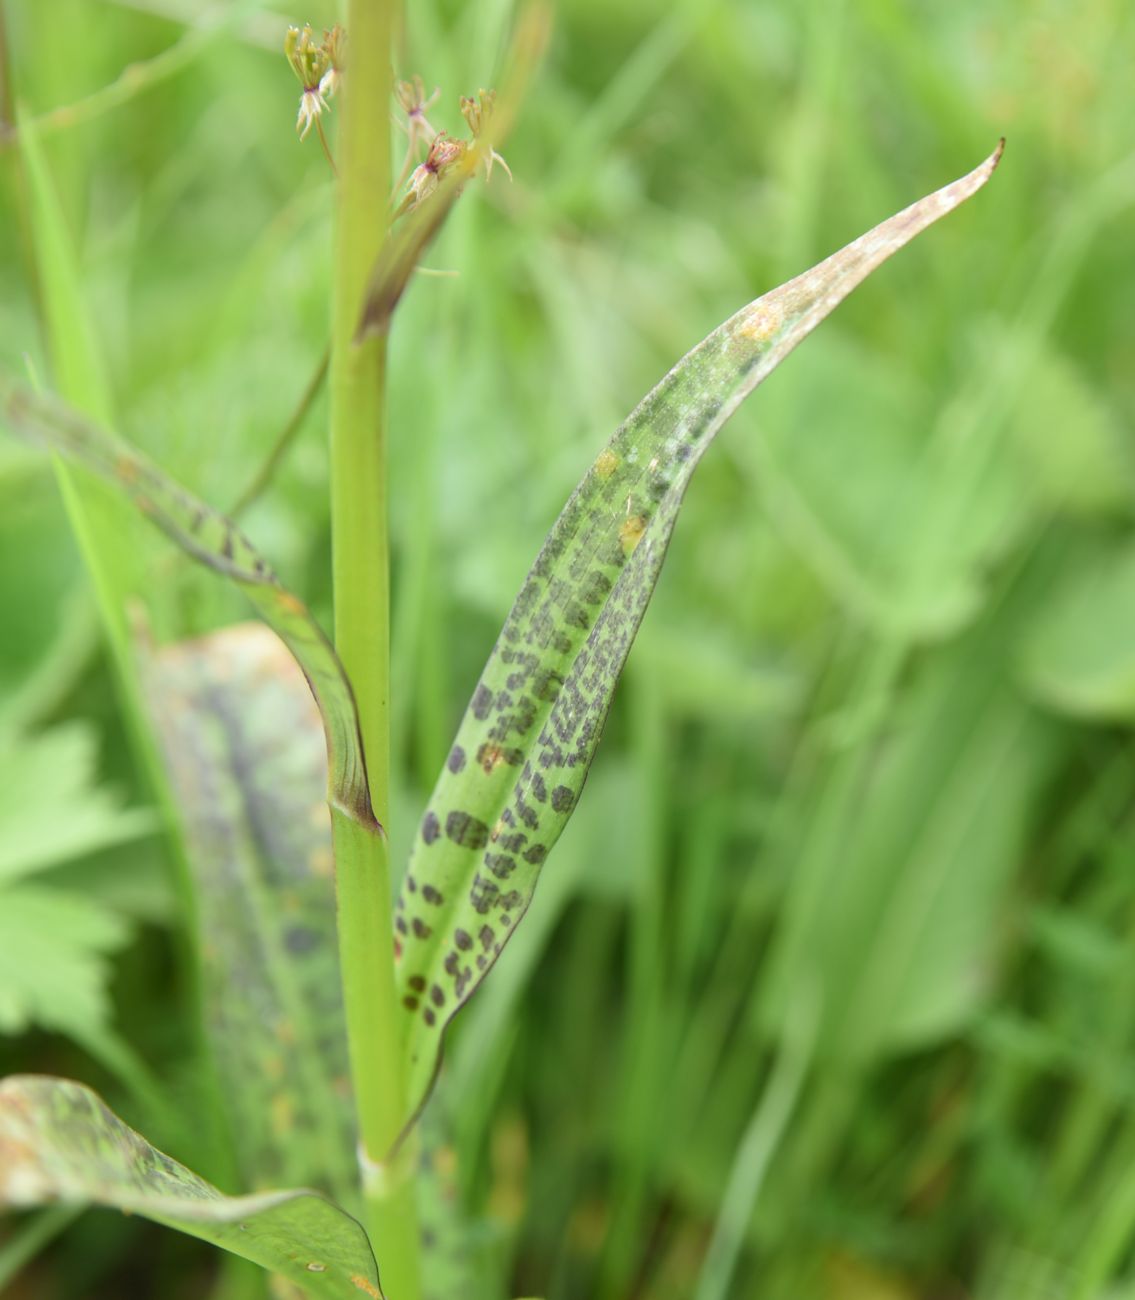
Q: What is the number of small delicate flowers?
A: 5